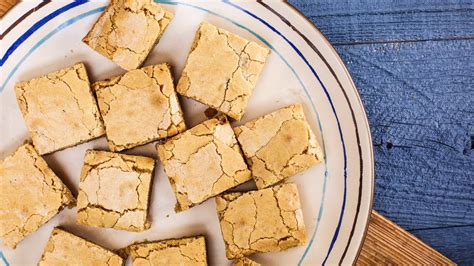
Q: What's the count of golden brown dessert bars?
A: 12